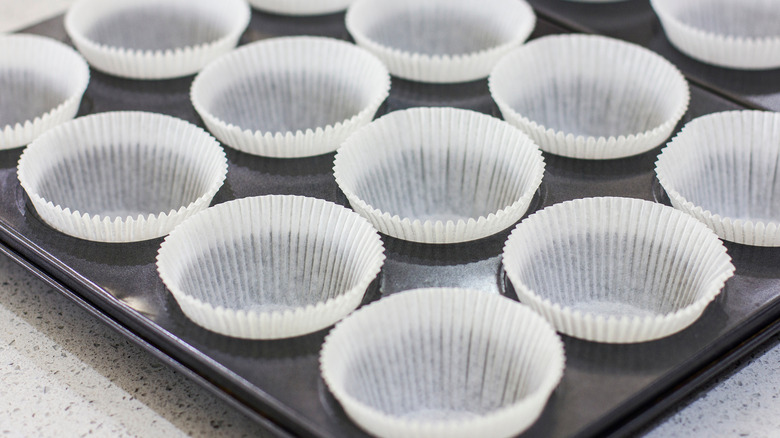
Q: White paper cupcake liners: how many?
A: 13